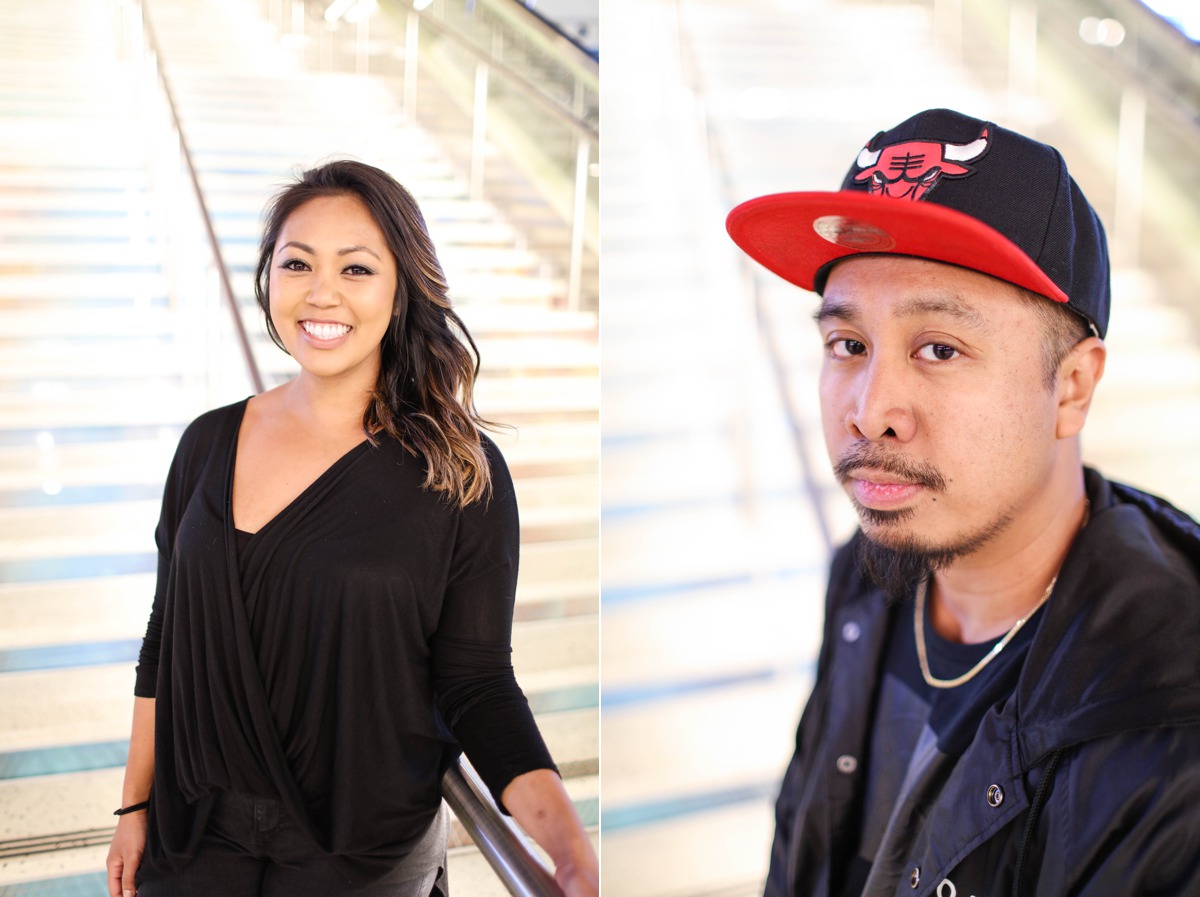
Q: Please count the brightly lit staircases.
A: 2